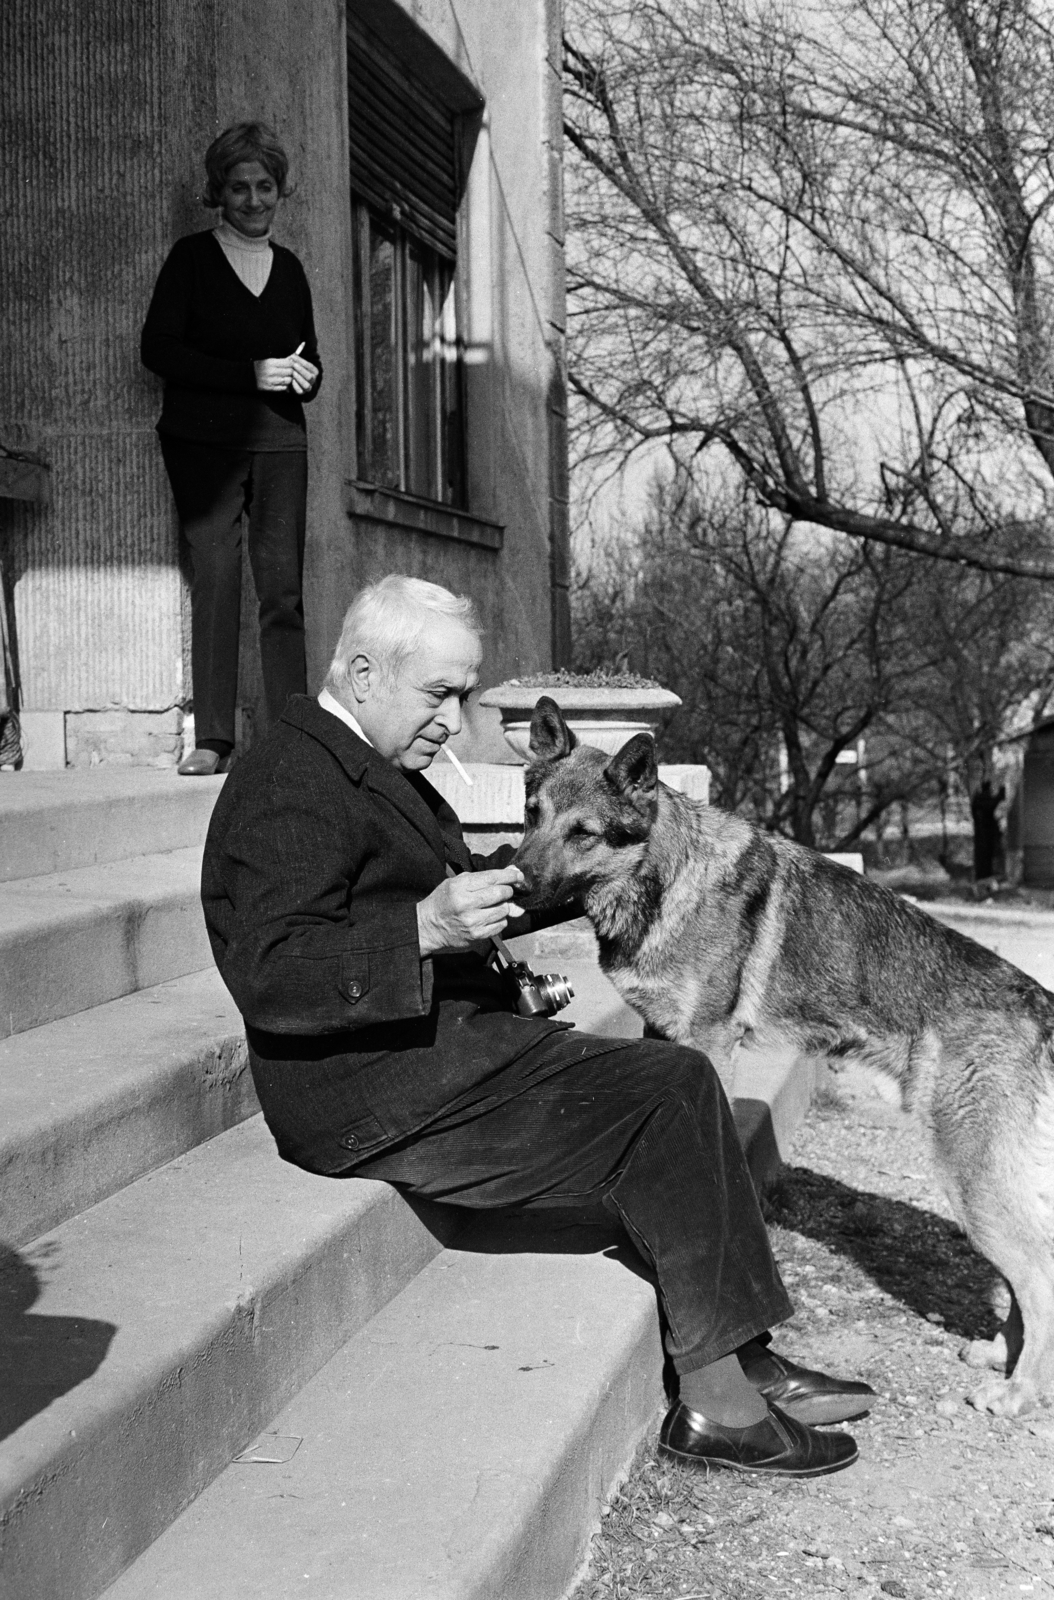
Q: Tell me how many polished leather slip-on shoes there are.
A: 2